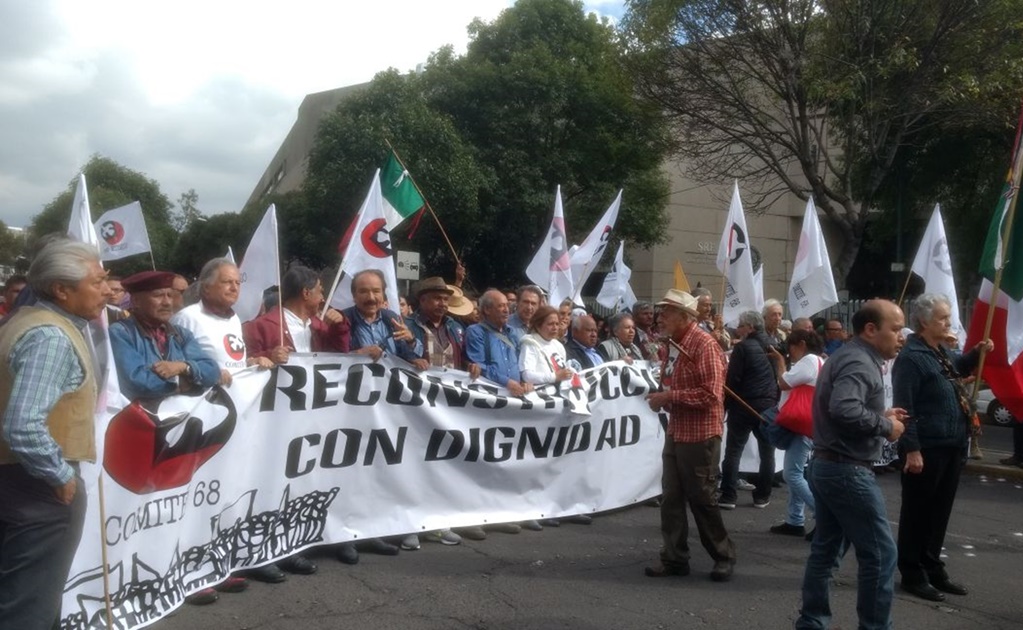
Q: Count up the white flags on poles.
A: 12